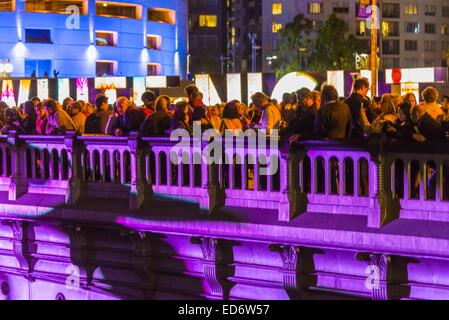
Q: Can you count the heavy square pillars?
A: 6